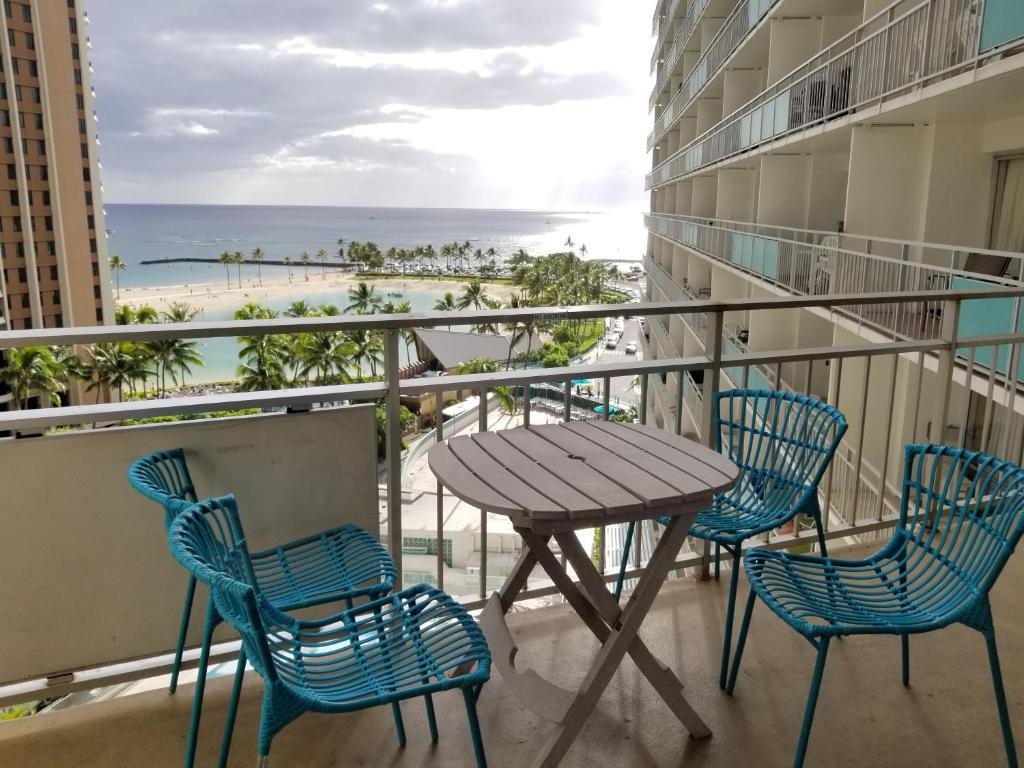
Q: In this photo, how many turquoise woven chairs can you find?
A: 4